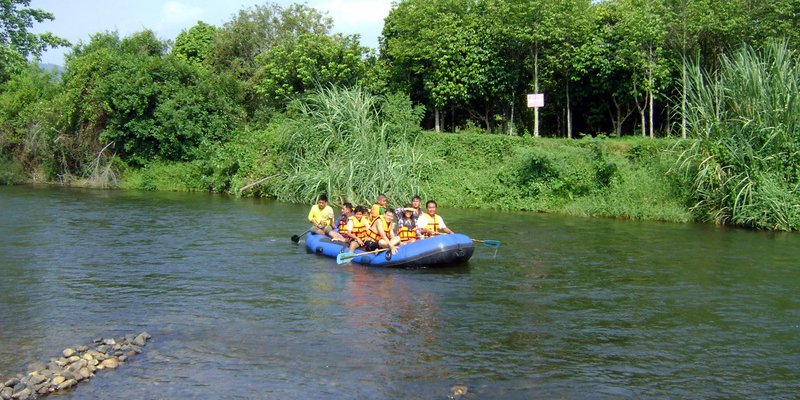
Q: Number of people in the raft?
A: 9